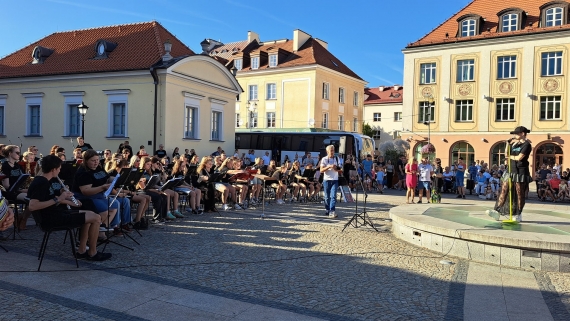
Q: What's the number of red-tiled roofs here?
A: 4